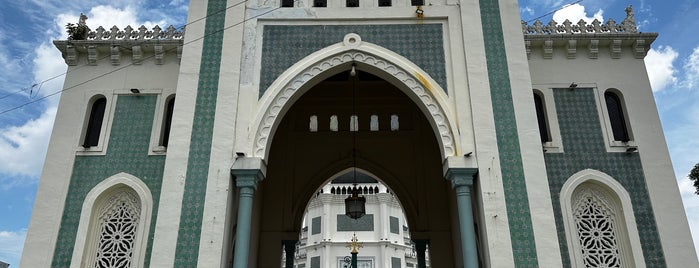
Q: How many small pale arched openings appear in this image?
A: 5